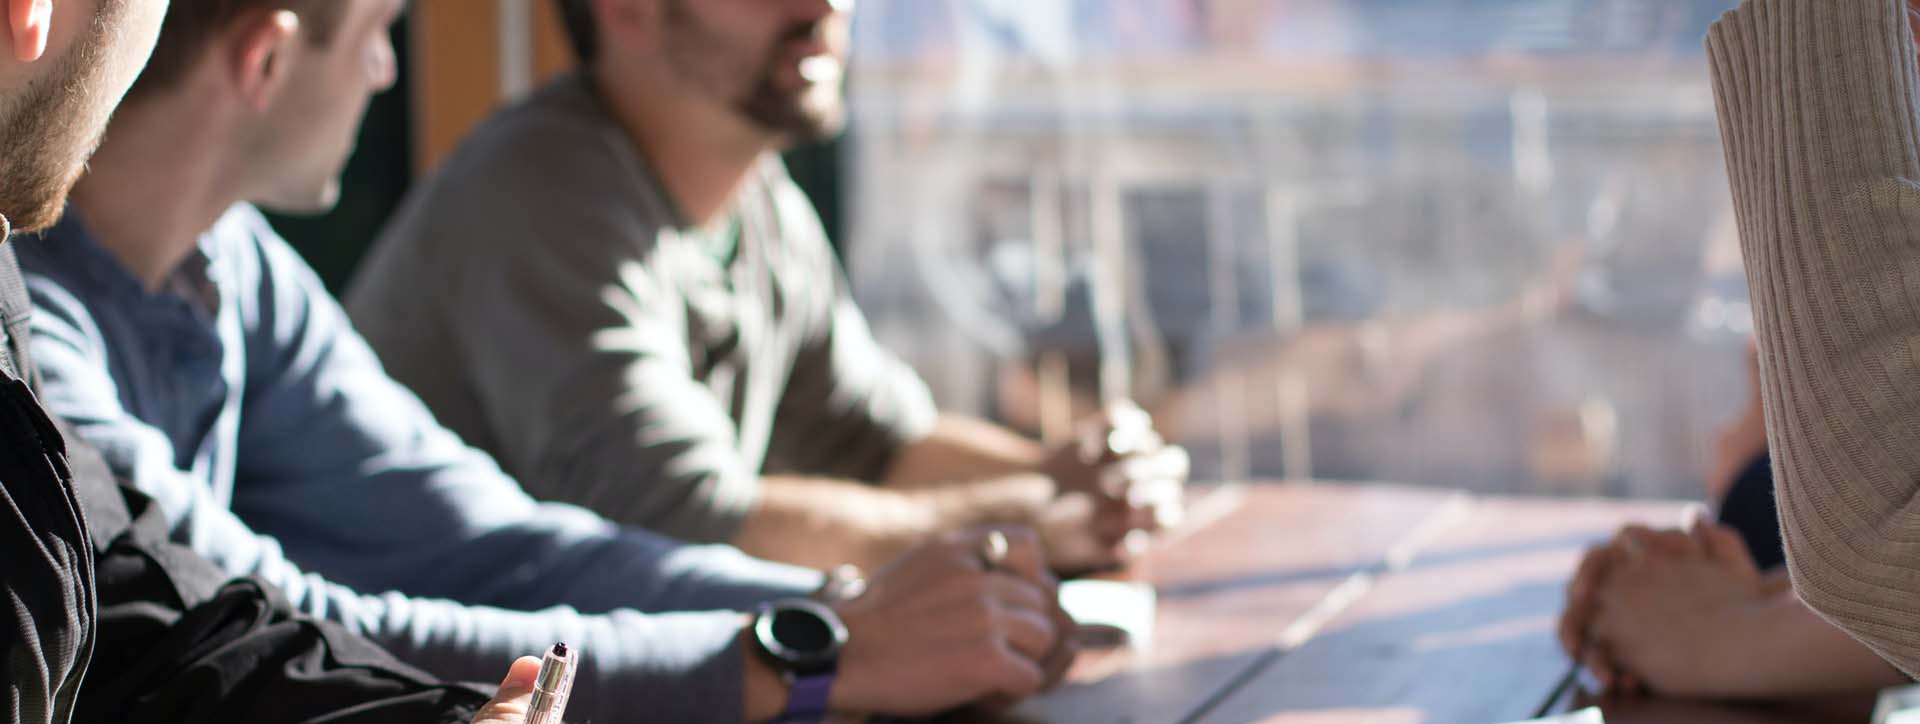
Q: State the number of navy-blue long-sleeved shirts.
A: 1